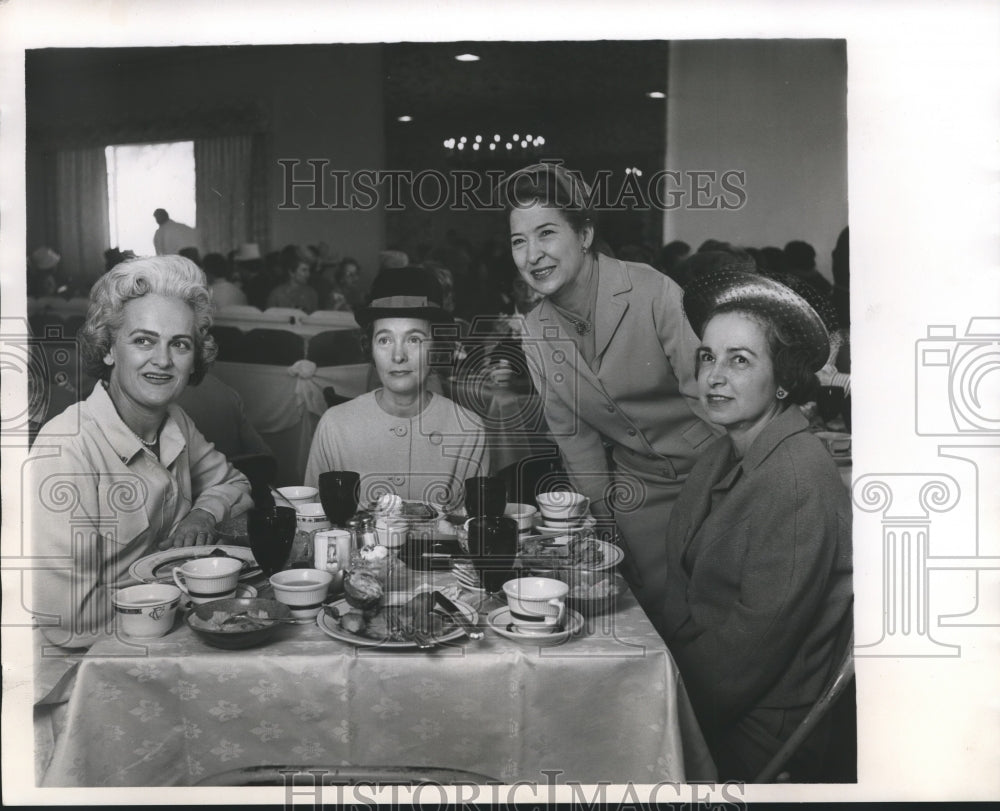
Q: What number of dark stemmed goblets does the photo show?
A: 4